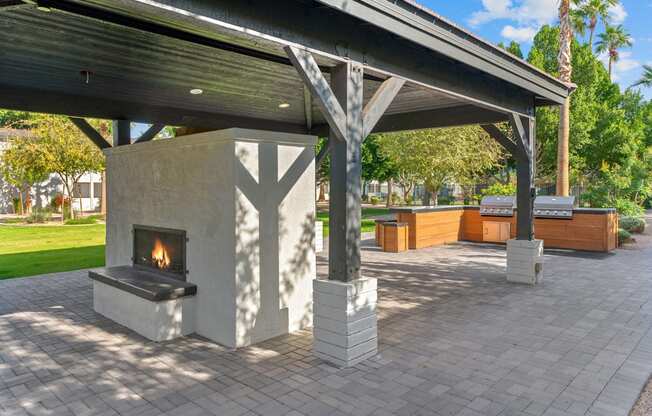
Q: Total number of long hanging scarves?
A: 0